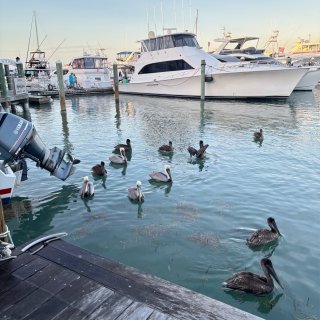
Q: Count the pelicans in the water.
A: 11